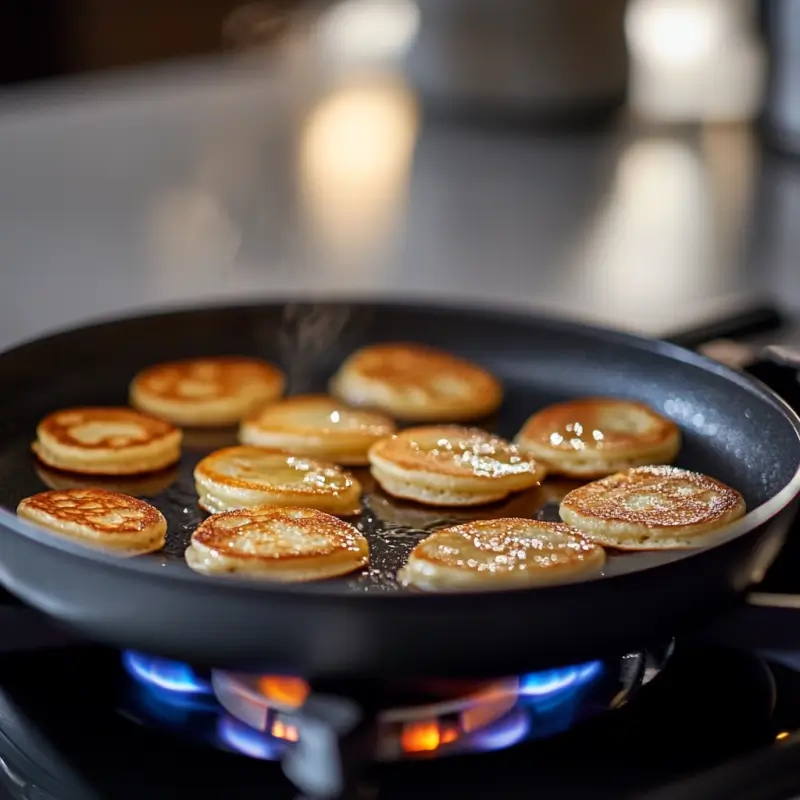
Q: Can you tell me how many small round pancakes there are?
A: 11